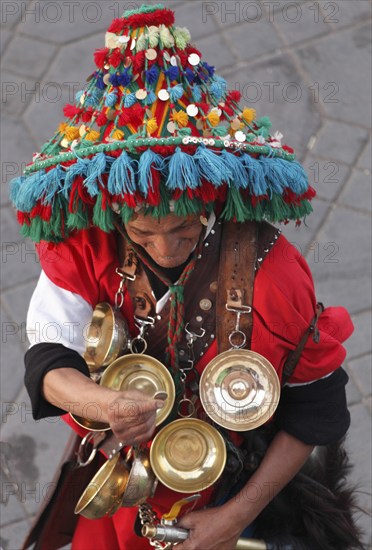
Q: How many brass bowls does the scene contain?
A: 7